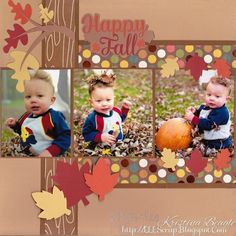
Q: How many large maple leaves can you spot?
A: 3